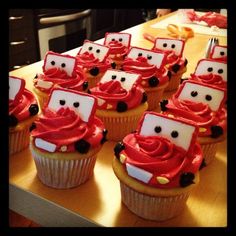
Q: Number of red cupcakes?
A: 12